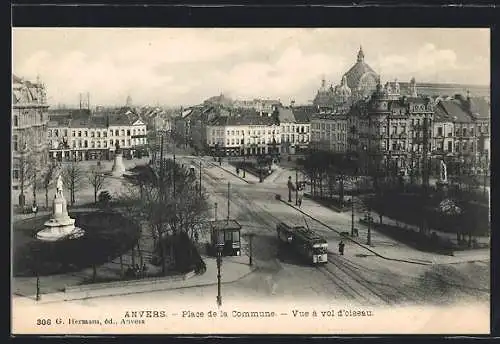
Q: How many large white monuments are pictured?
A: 2